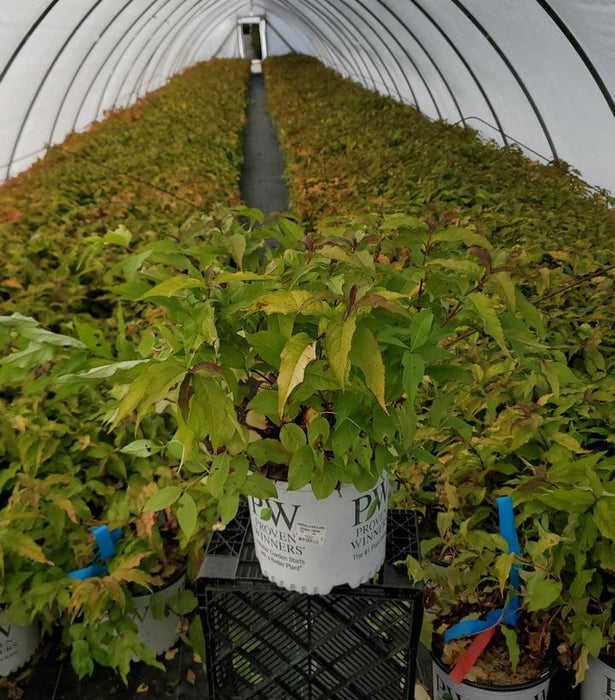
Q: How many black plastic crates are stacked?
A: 1